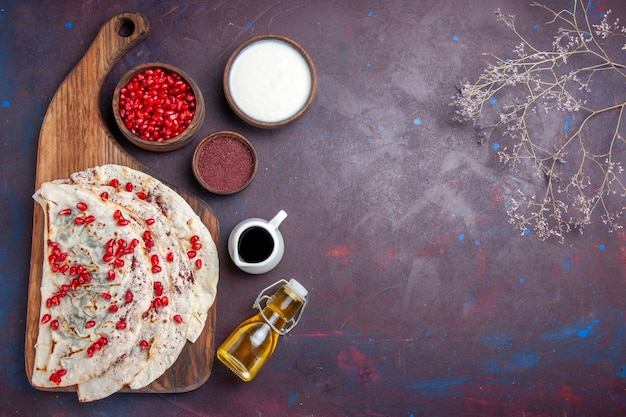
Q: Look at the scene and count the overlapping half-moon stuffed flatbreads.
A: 4